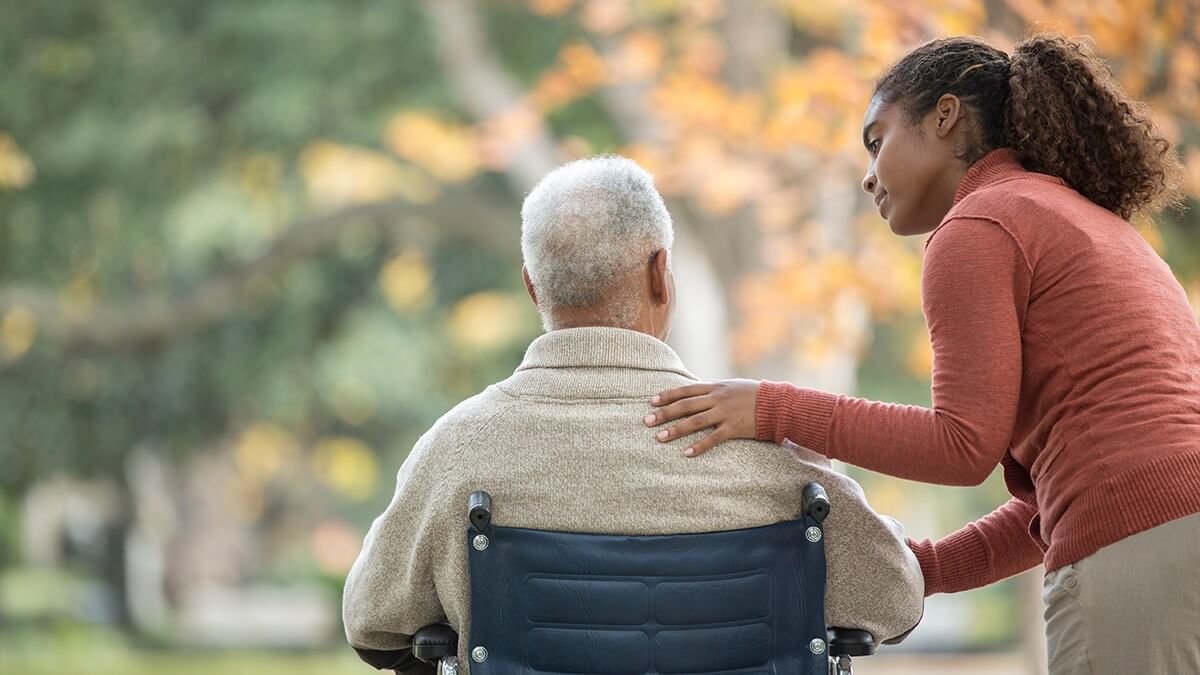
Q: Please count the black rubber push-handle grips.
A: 2